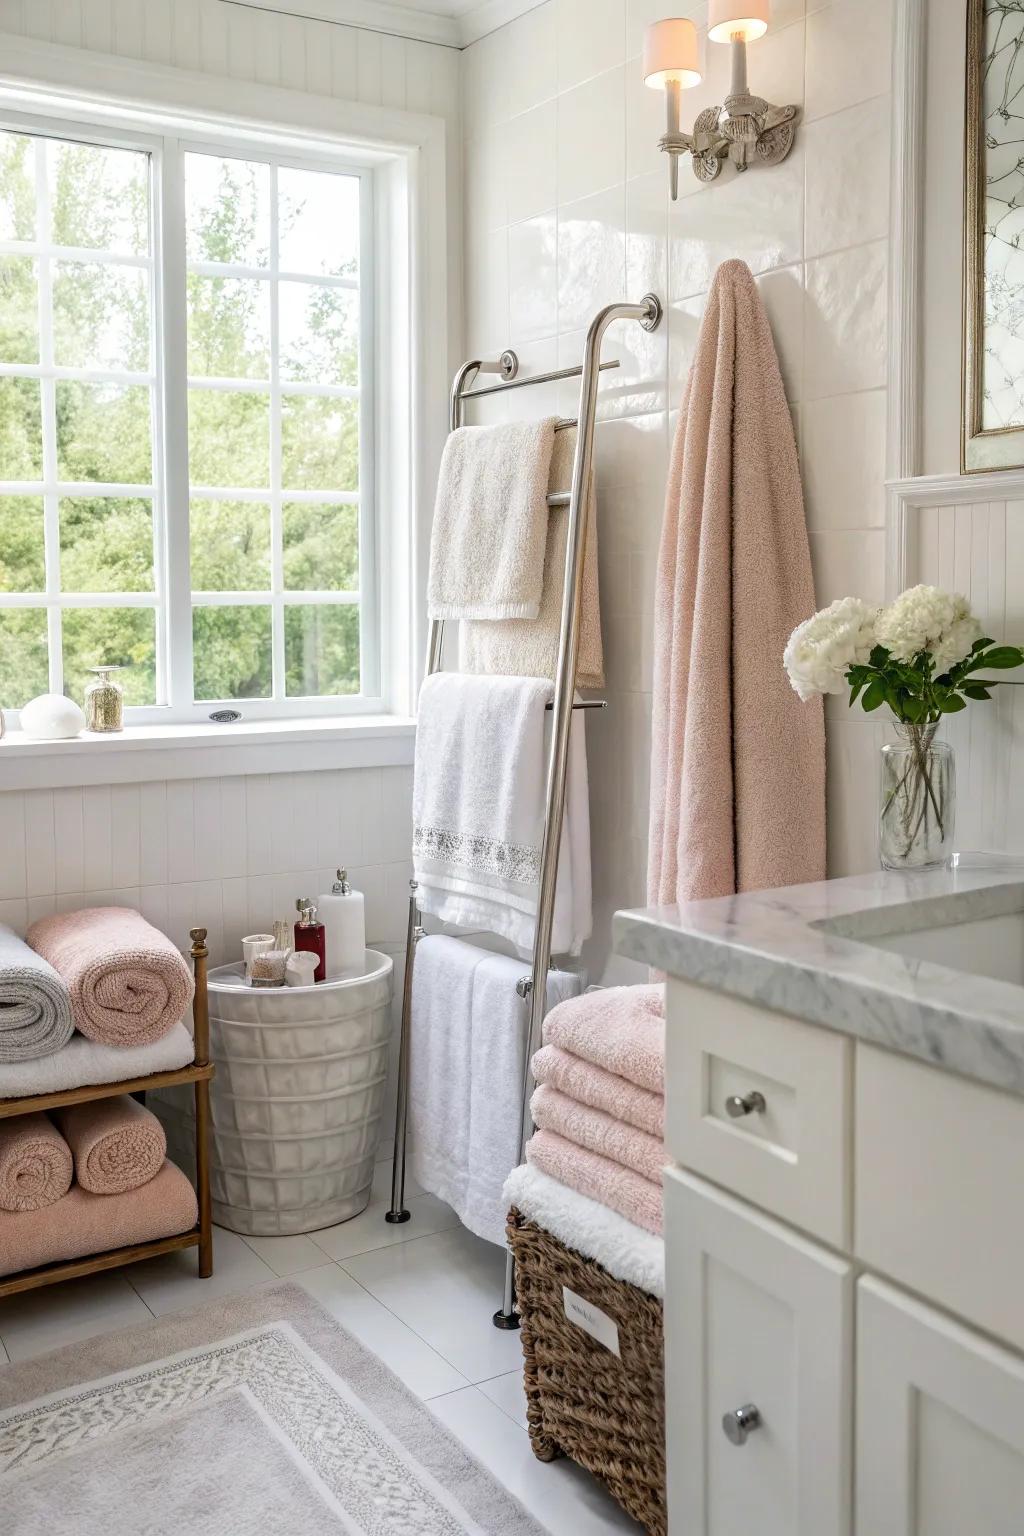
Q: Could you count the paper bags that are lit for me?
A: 0